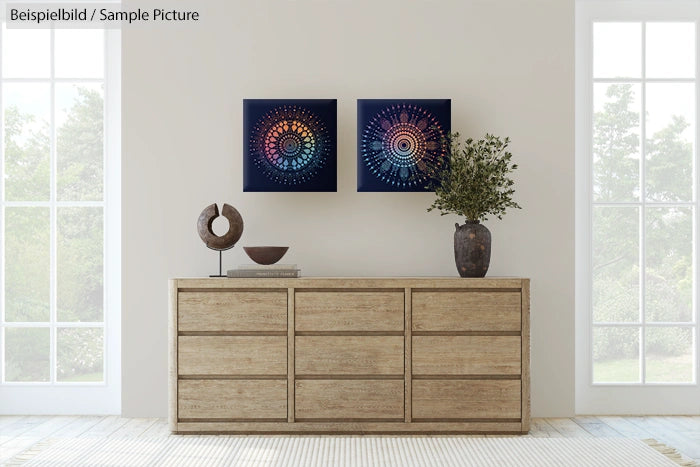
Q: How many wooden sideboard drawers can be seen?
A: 9